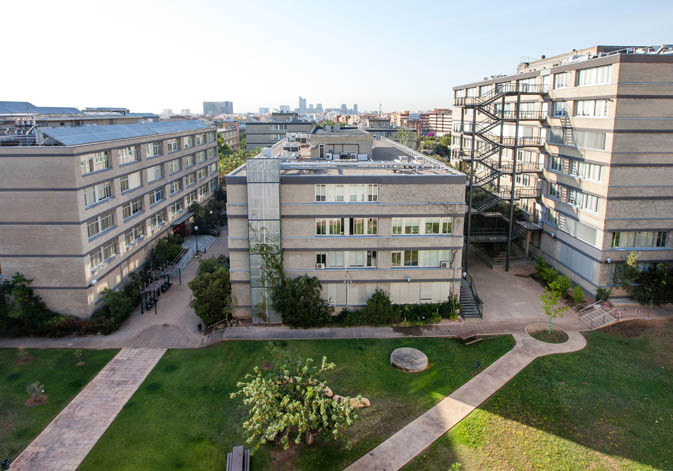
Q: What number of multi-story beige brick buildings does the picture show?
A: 3